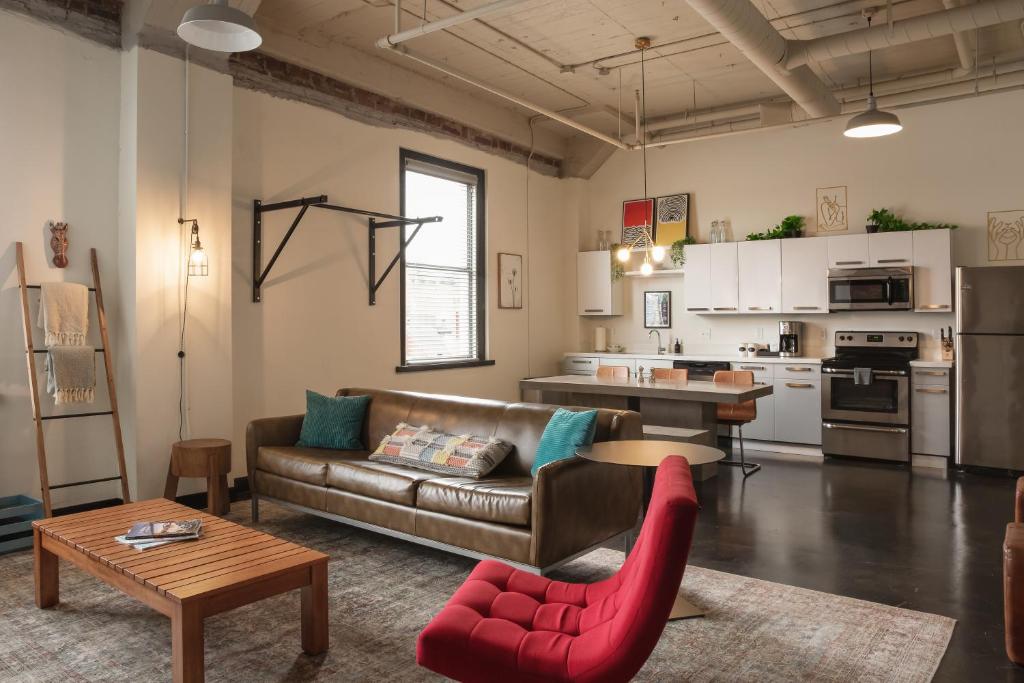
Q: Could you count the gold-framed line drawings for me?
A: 2